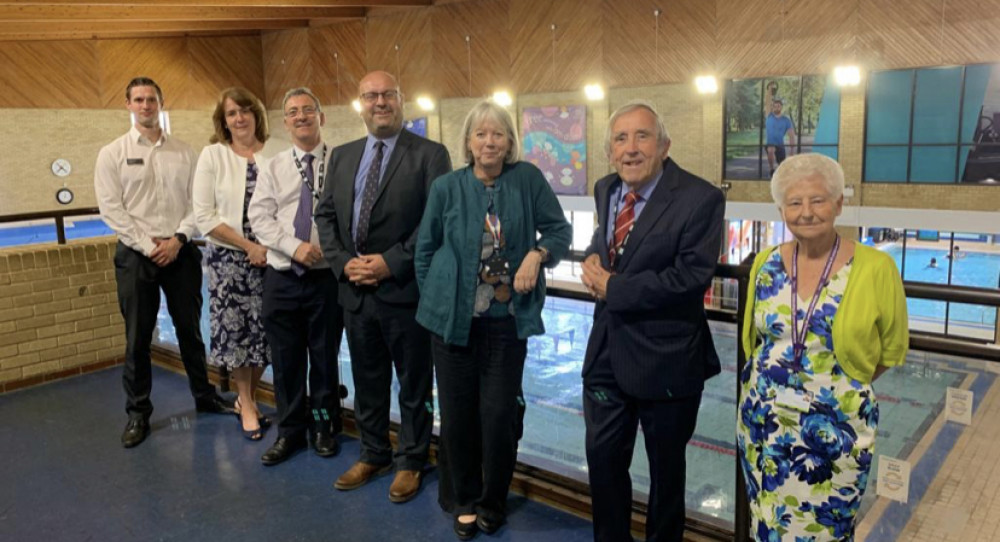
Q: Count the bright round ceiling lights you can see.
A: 6